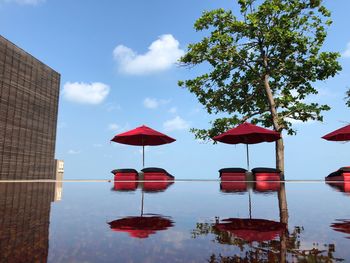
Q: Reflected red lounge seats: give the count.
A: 5